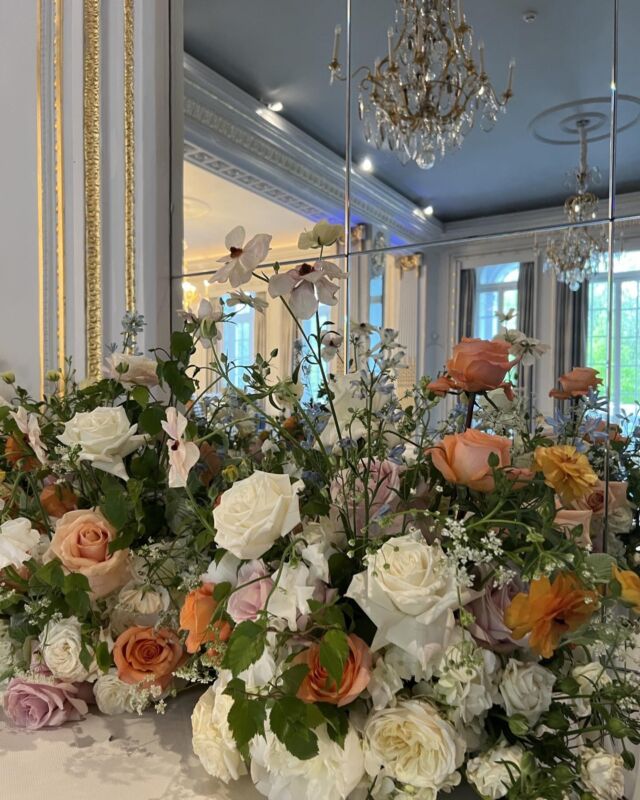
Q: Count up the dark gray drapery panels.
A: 3